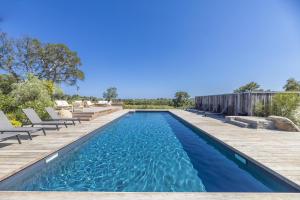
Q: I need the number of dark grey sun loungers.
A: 4